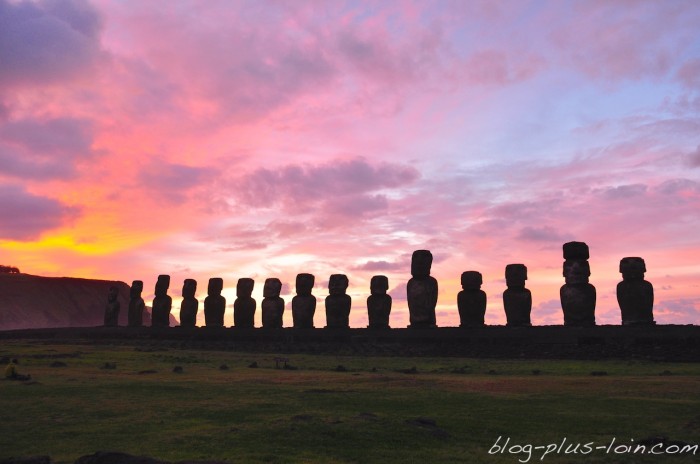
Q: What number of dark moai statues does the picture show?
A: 15